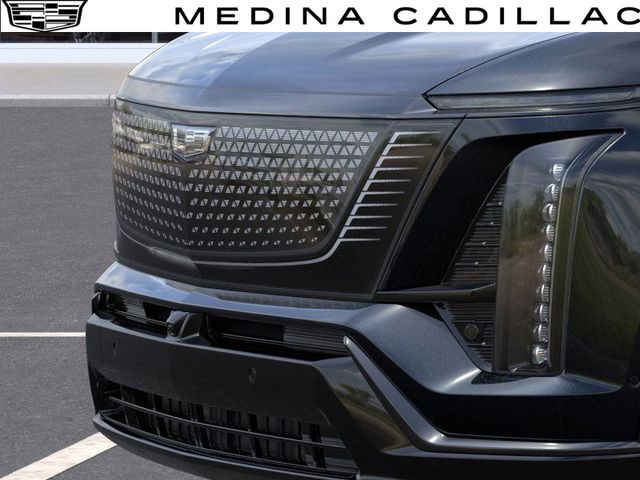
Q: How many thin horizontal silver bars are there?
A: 10